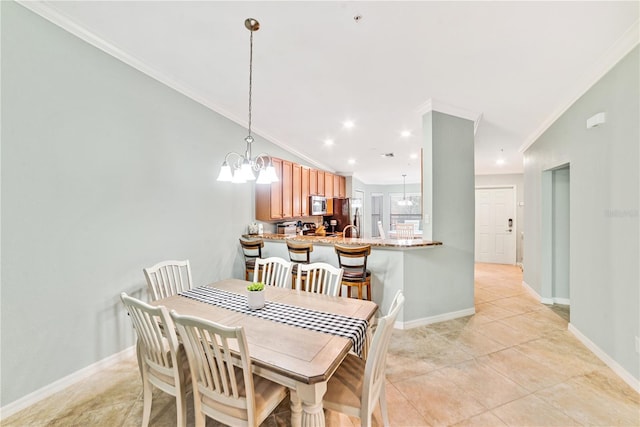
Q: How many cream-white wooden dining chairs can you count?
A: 6